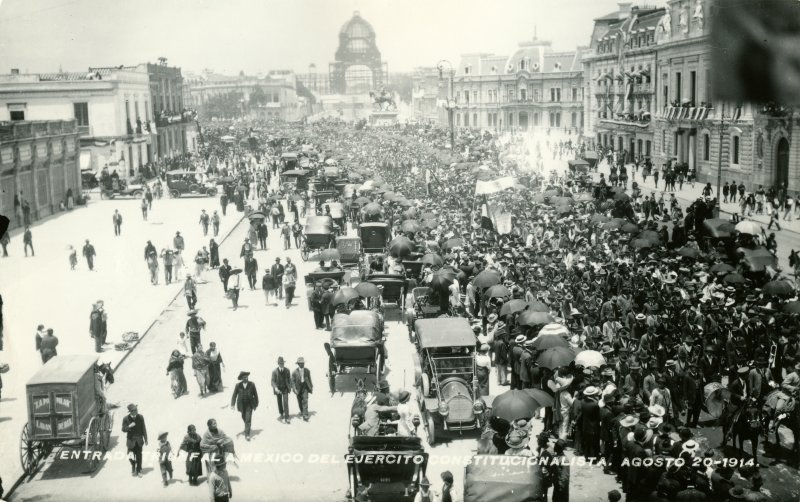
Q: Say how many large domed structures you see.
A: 1